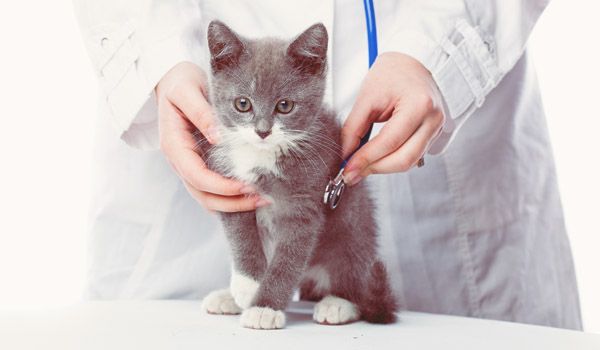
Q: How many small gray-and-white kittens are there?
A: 1